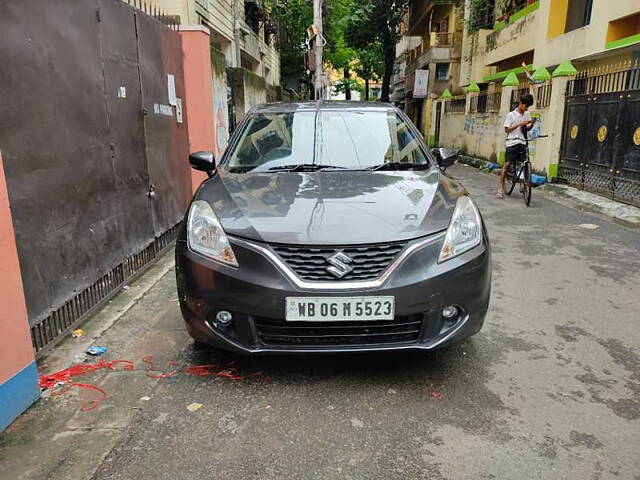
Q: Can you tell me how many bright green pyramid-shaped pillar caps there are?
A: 5